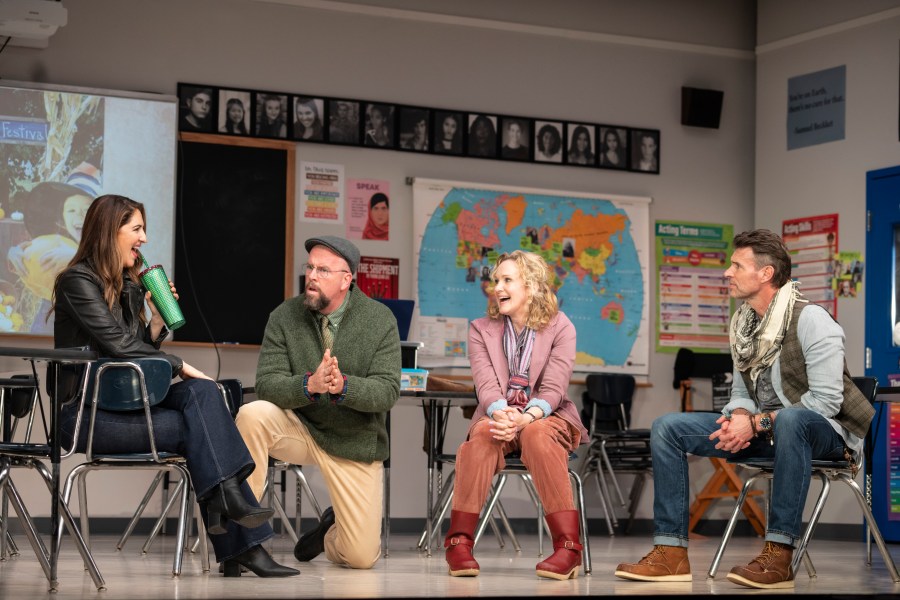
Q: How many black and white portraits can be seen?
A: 14